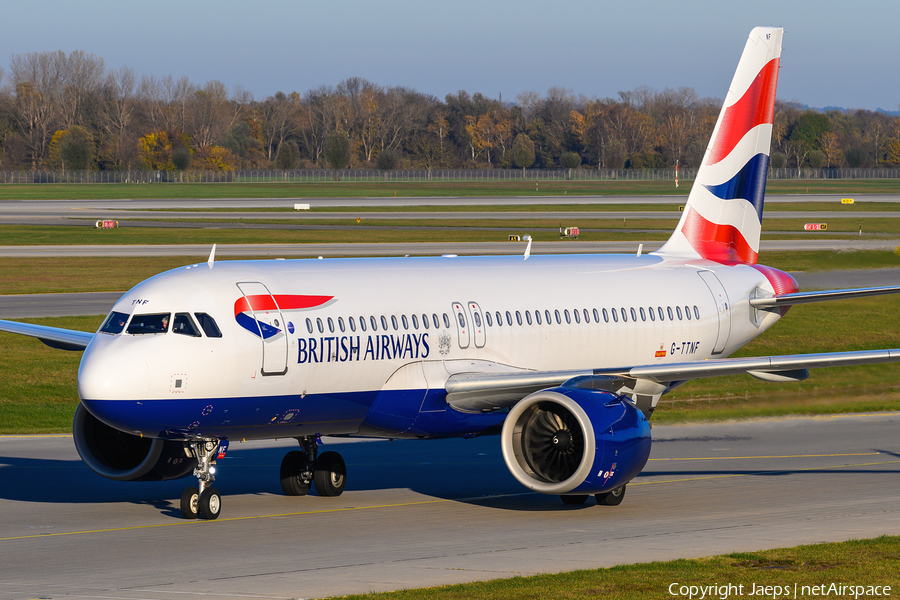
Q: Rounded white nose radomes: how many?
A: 1